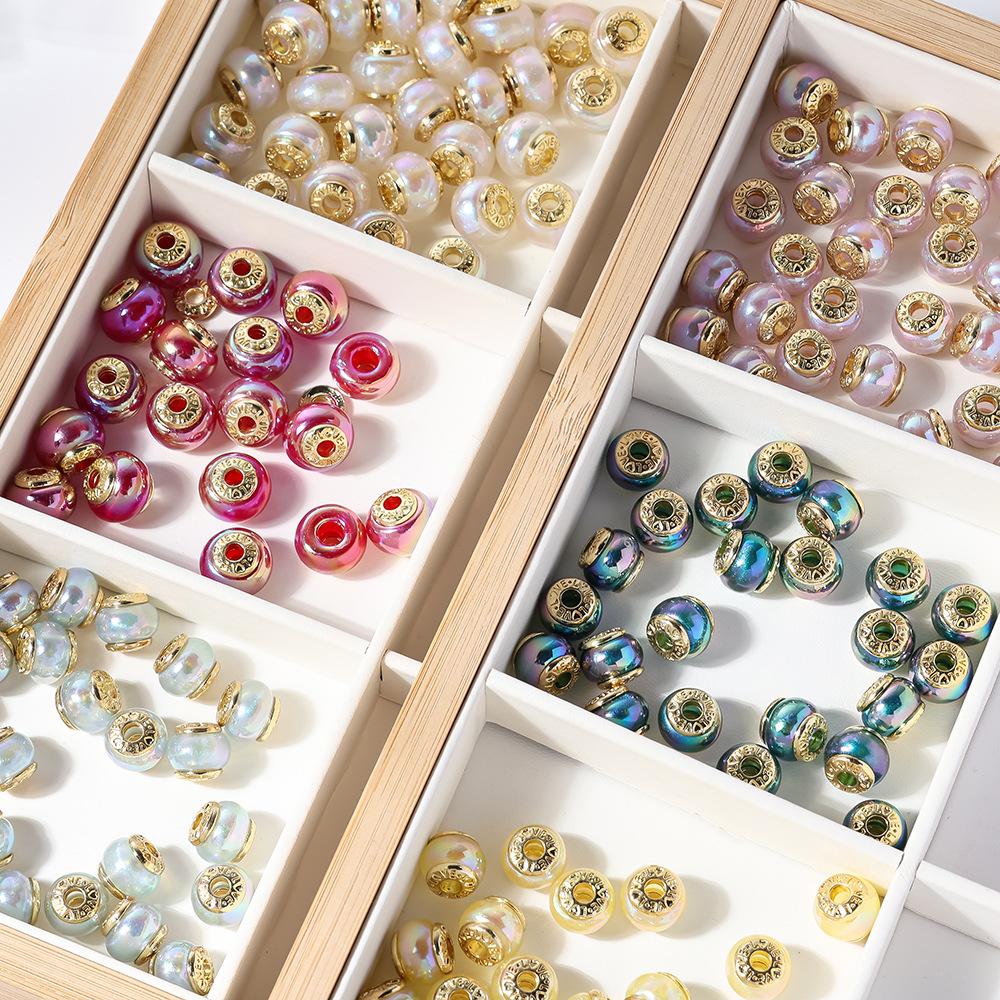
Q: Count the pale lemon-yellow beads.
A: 13